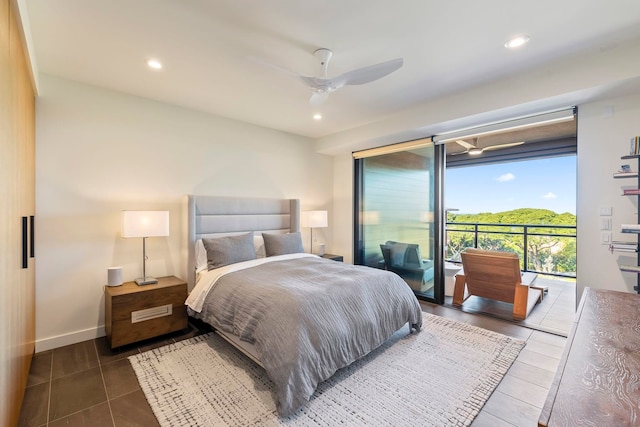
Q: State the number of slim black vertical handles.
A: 2